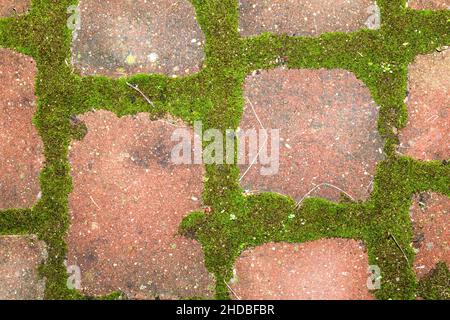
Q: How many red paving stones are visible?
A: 11